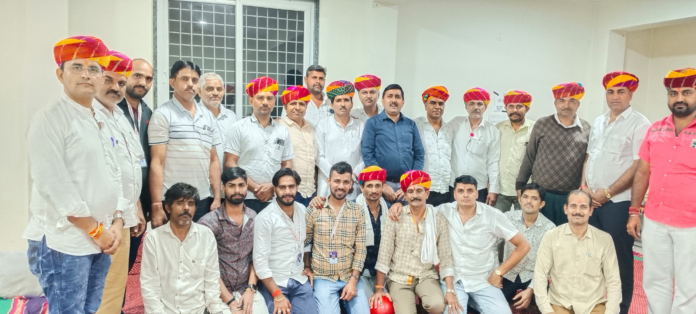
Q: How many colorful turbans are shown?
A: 14